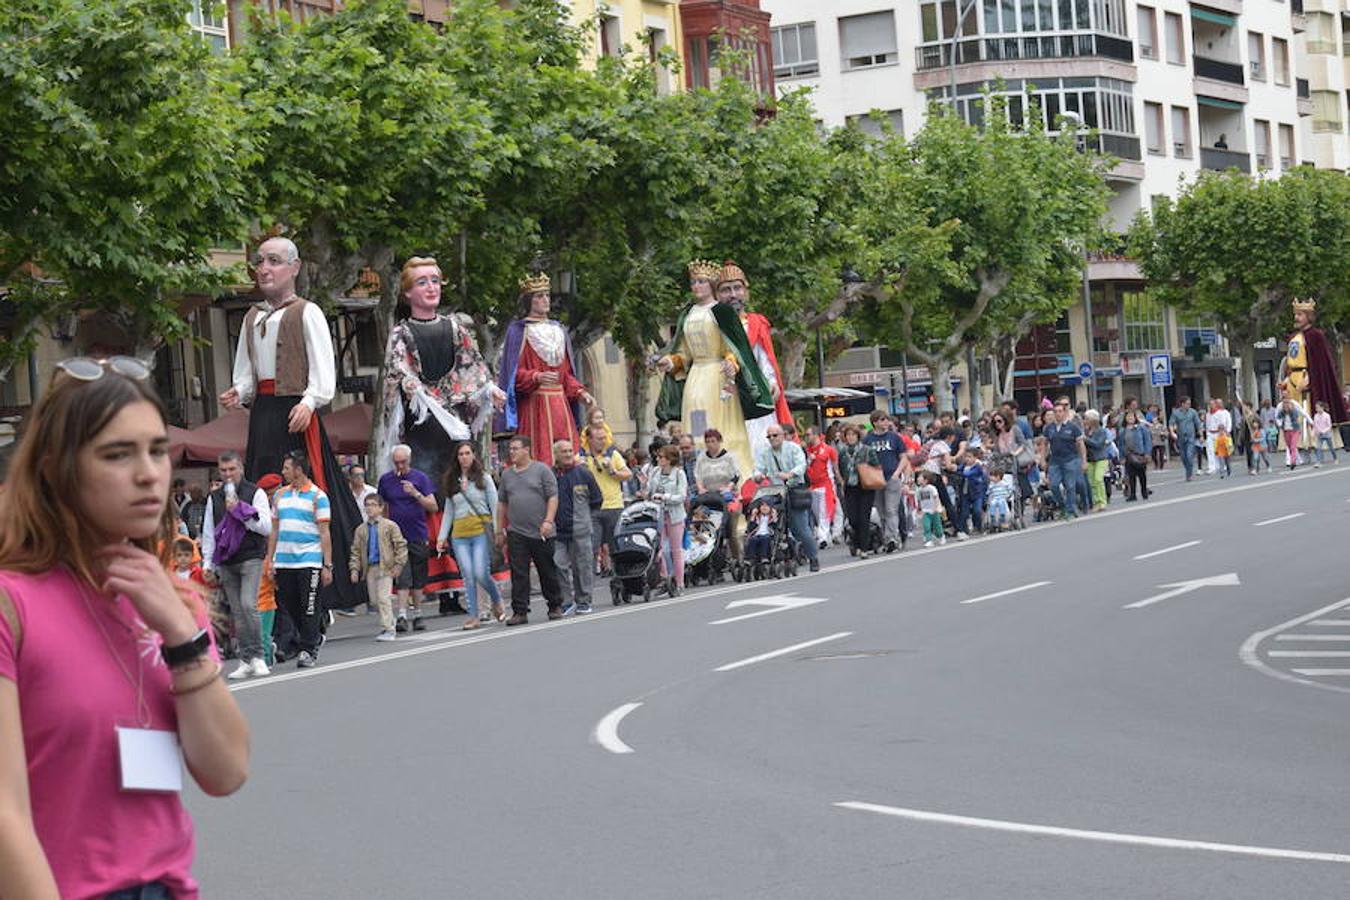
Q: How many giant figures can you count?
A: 6